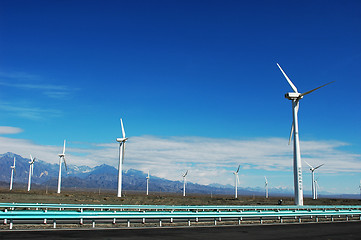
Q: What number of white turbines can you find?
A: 11